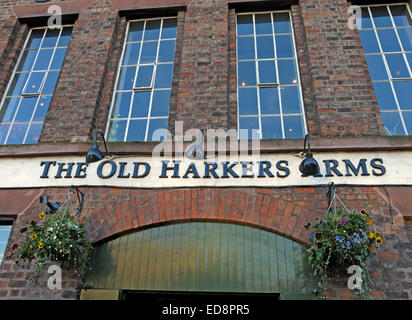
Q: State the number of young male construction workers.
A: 0